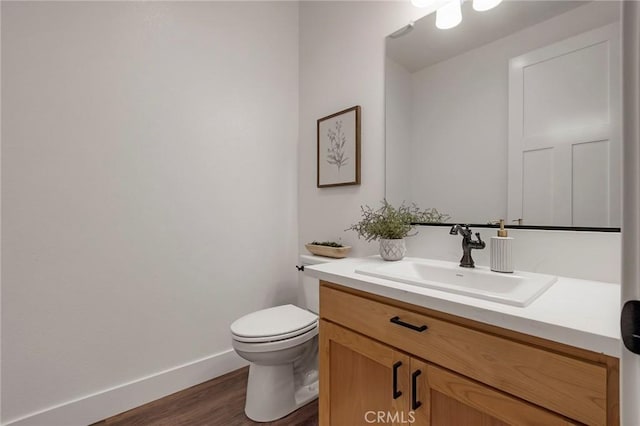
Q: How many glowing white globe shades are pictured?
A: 3